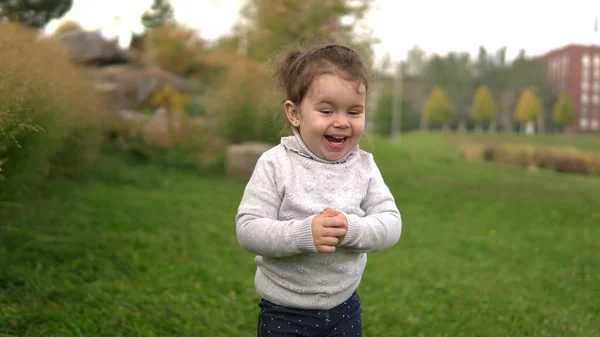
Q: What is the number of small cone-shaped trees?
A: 4